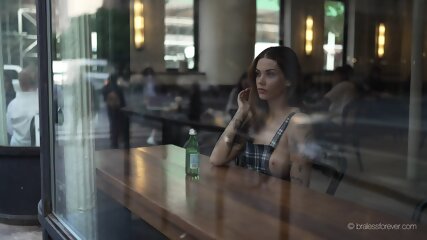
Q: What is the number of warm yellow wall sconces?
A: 3